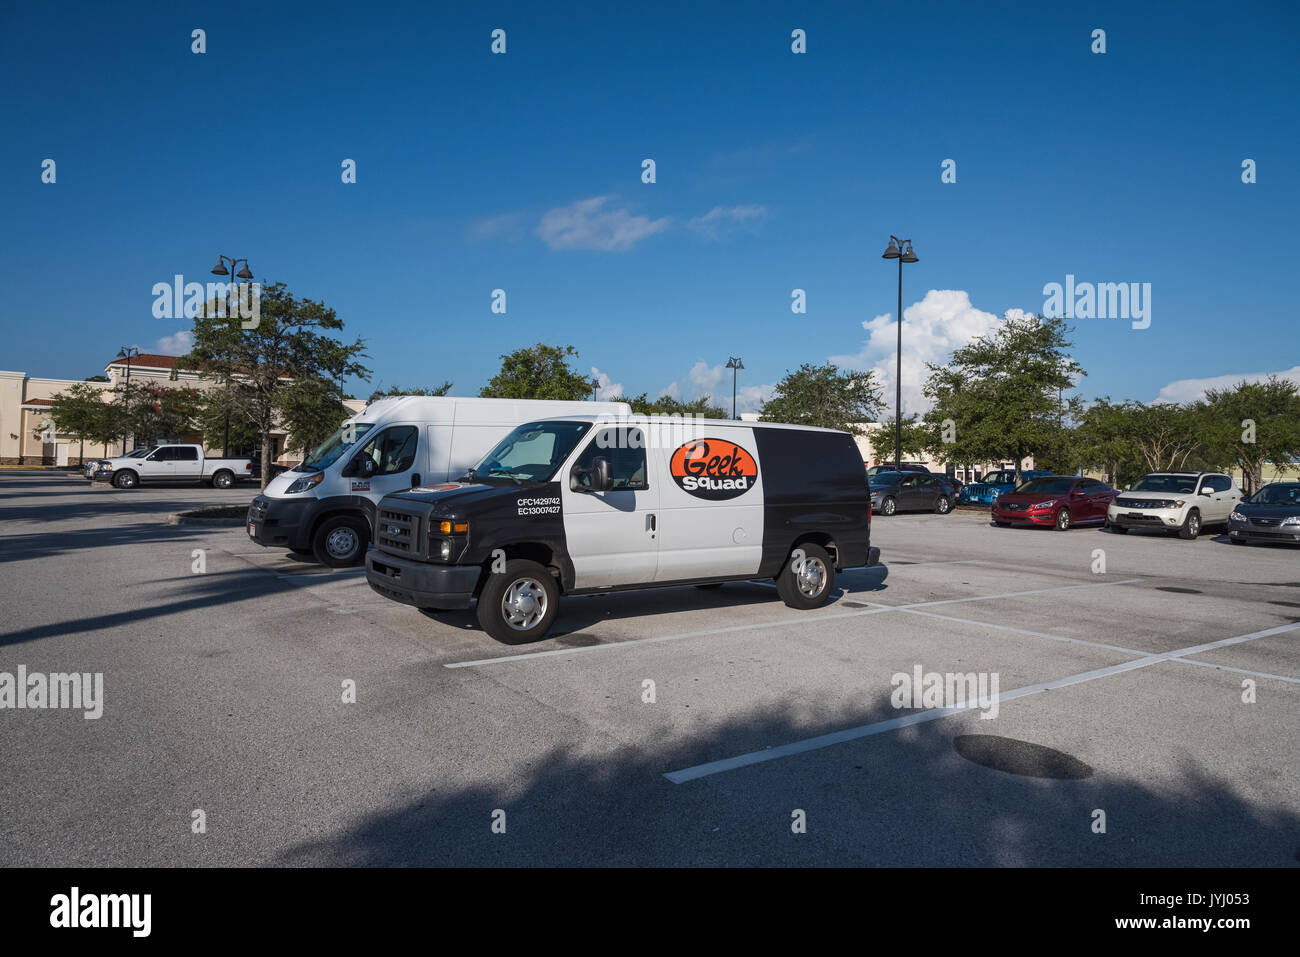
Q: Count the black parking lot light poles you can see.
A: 5